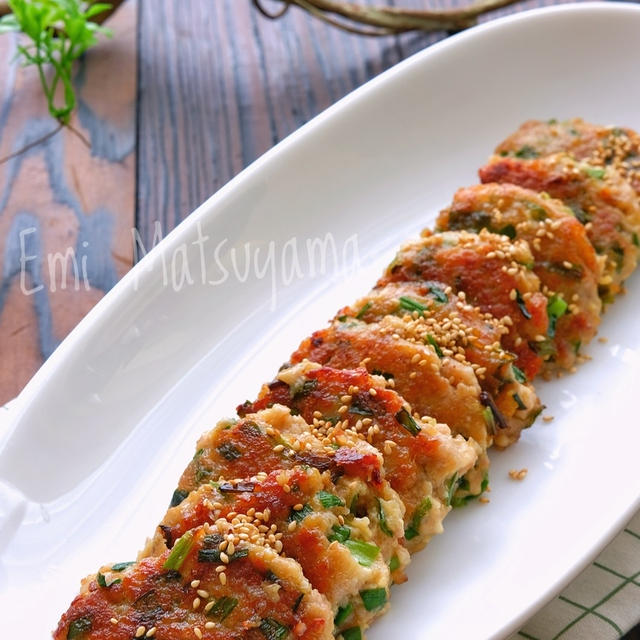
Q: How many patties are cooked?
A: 10